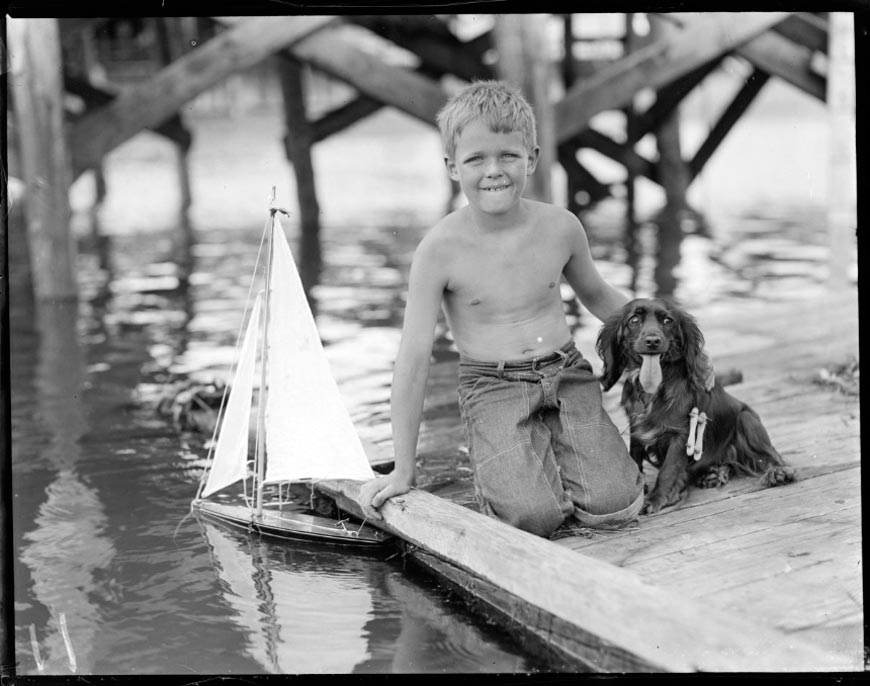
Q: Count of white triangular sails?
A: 2